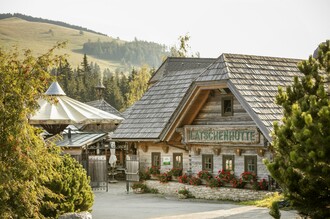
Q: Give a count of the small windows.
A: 6